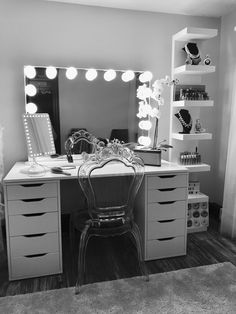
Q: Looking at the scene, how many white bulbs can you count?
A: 13